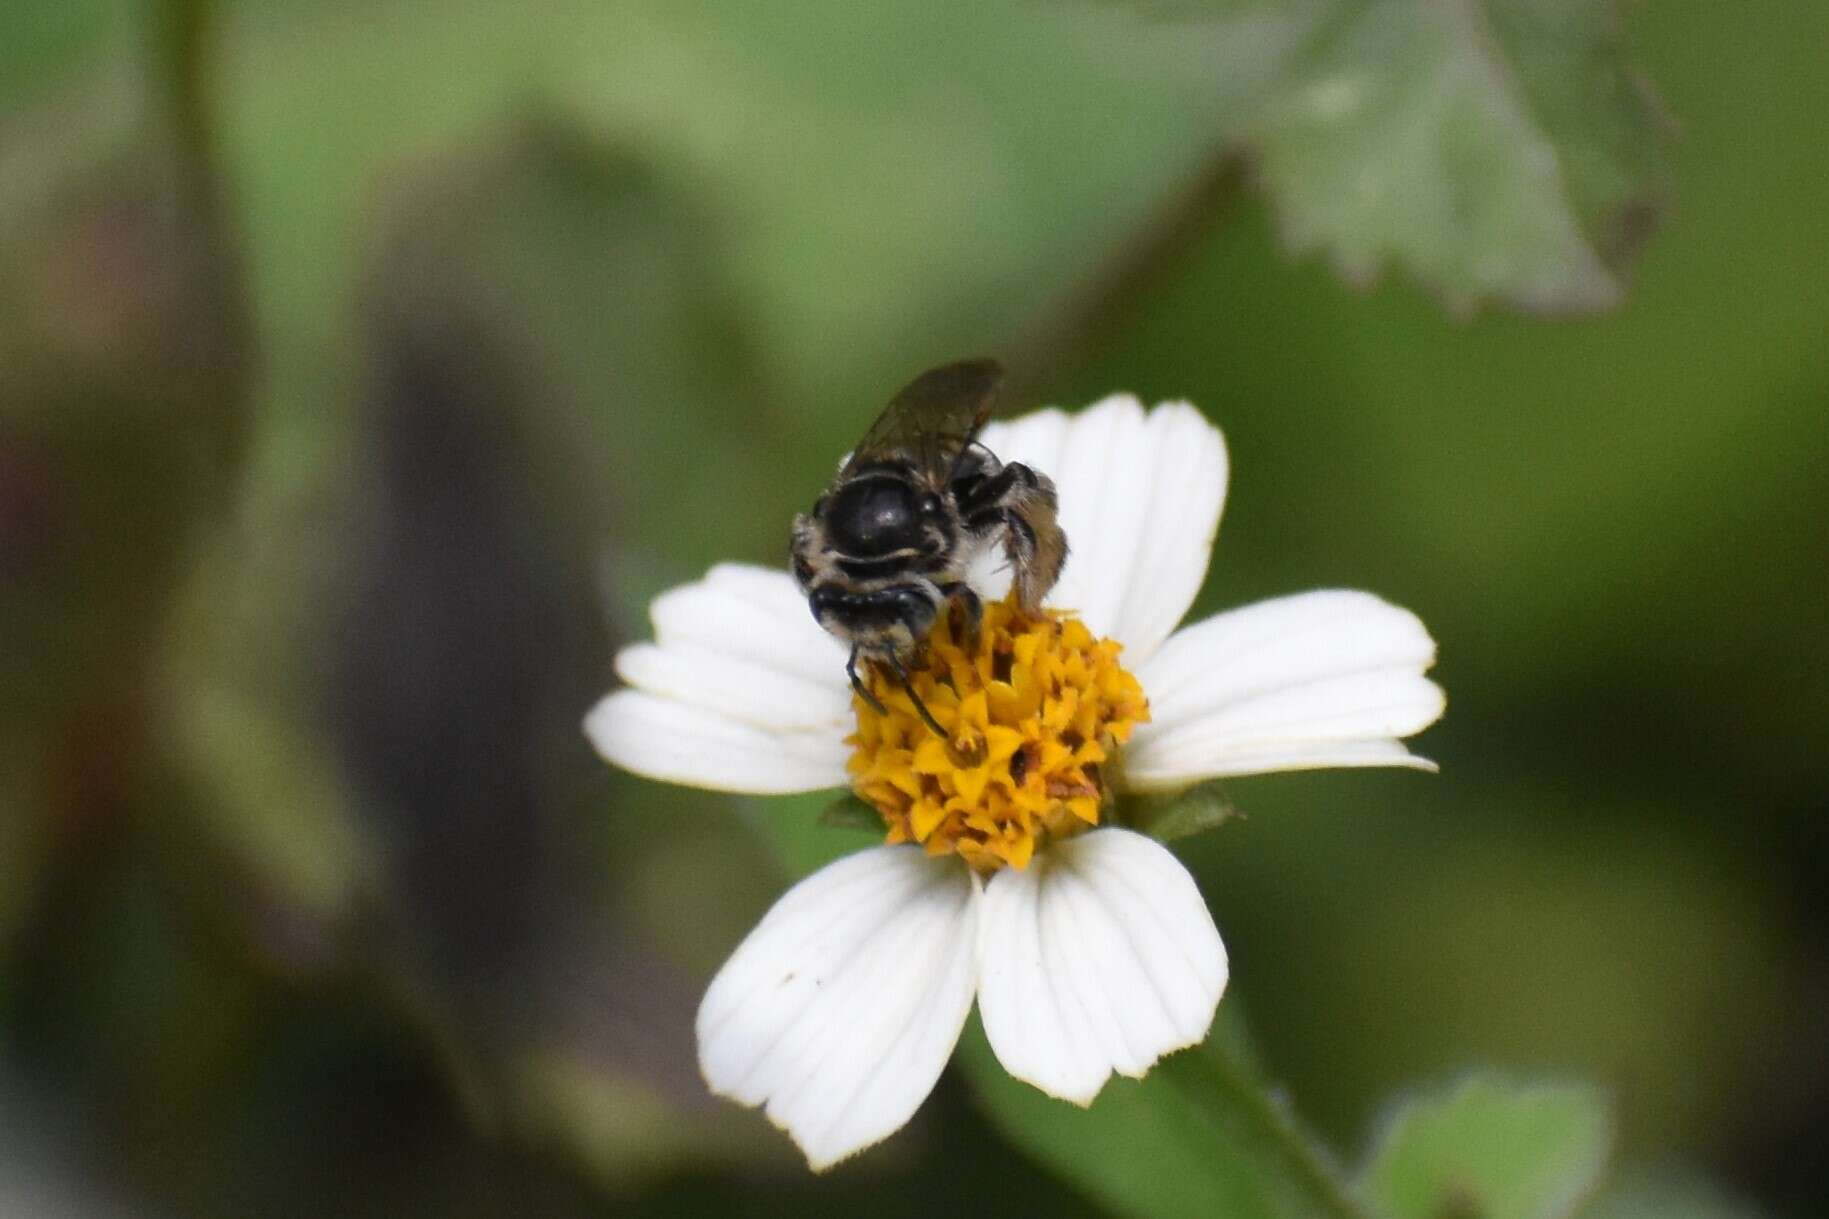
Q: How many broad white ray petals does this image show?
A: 5